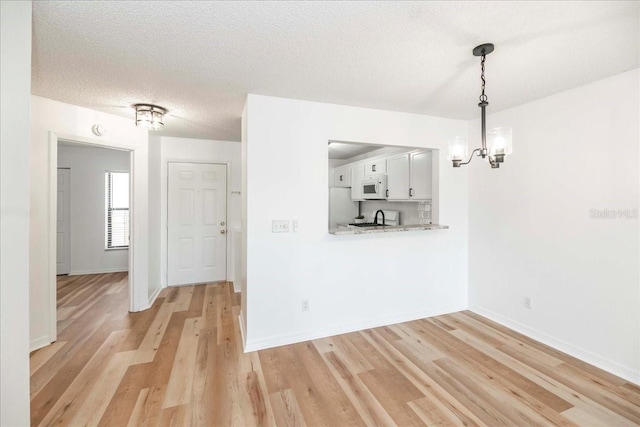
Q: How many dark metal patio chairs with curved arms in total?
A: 0